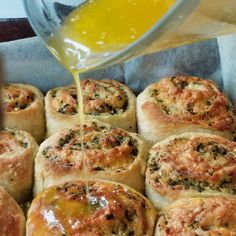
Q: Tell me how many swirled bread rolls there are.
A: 9